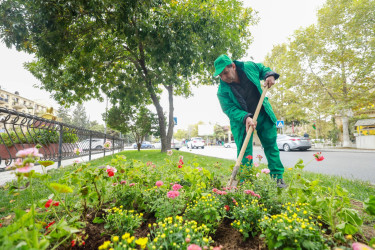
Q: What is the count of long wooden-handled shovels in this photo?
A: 1